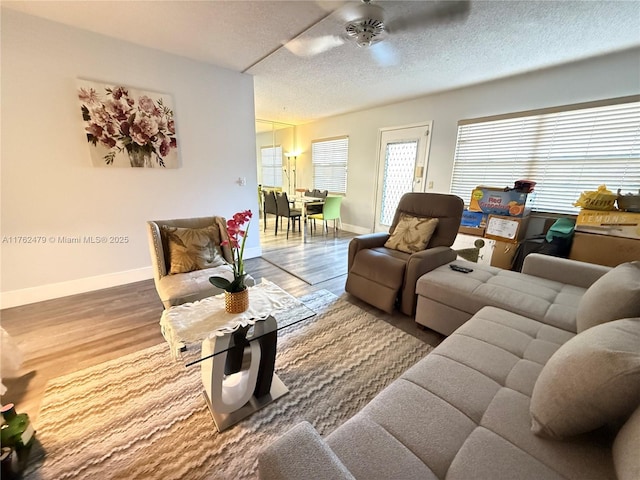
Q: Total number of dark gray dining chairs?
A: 4